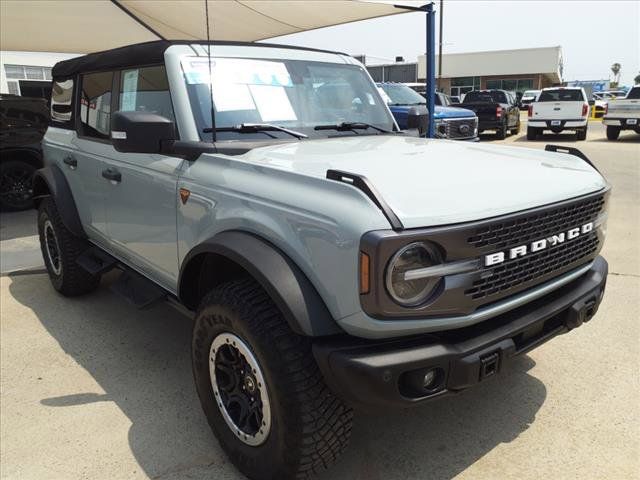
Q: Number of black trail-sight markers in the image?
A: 2